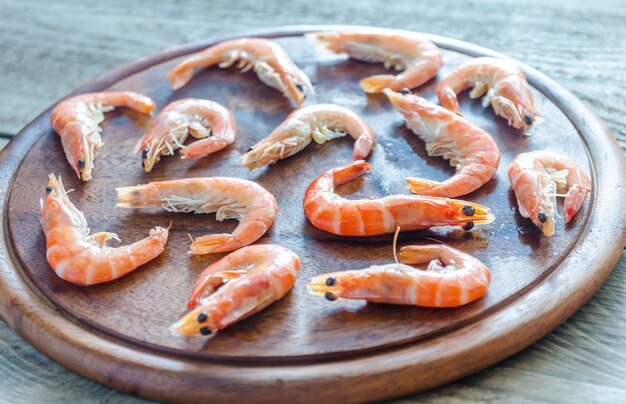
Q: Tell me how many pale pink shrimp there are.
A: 13